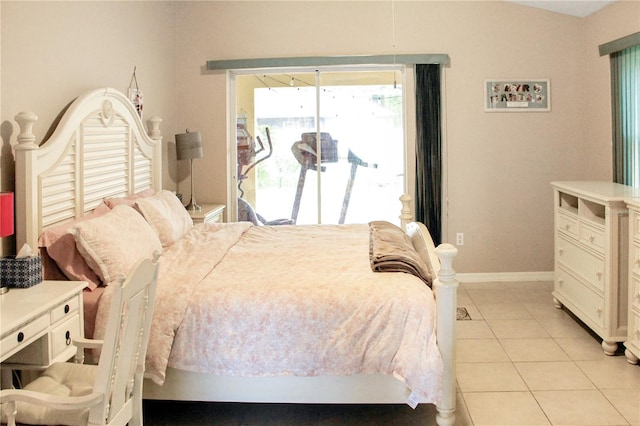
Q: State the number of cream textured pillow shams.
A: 2